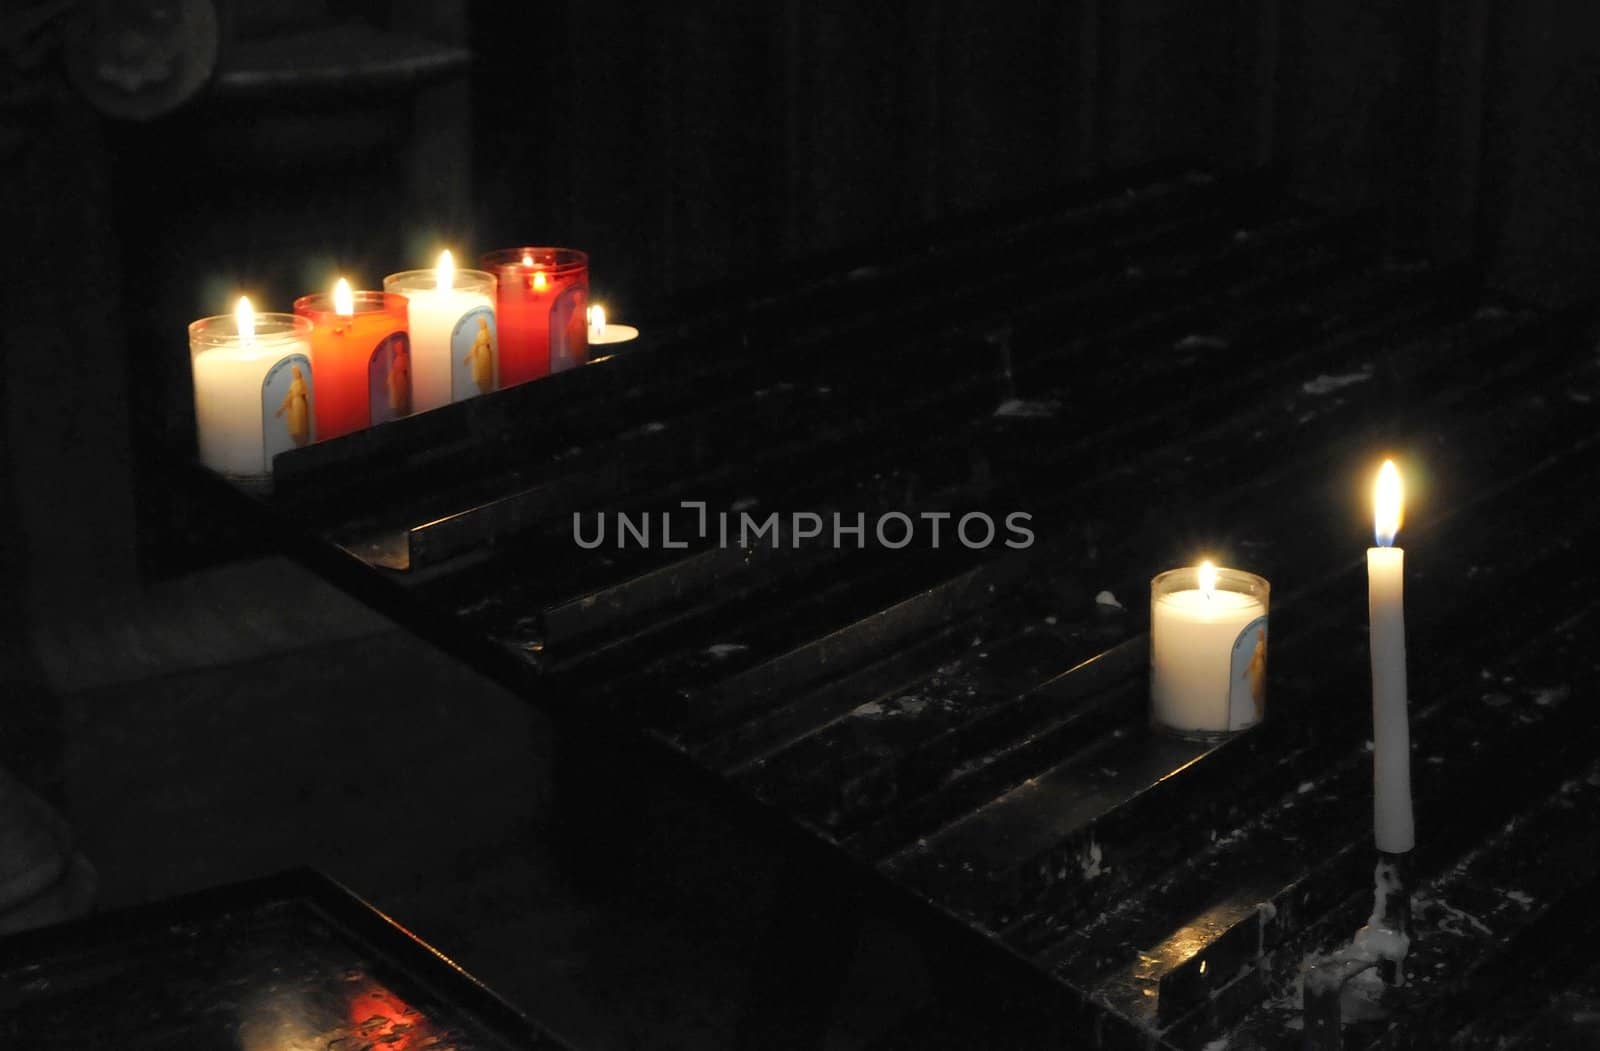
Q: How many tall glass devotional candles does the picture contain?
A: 5